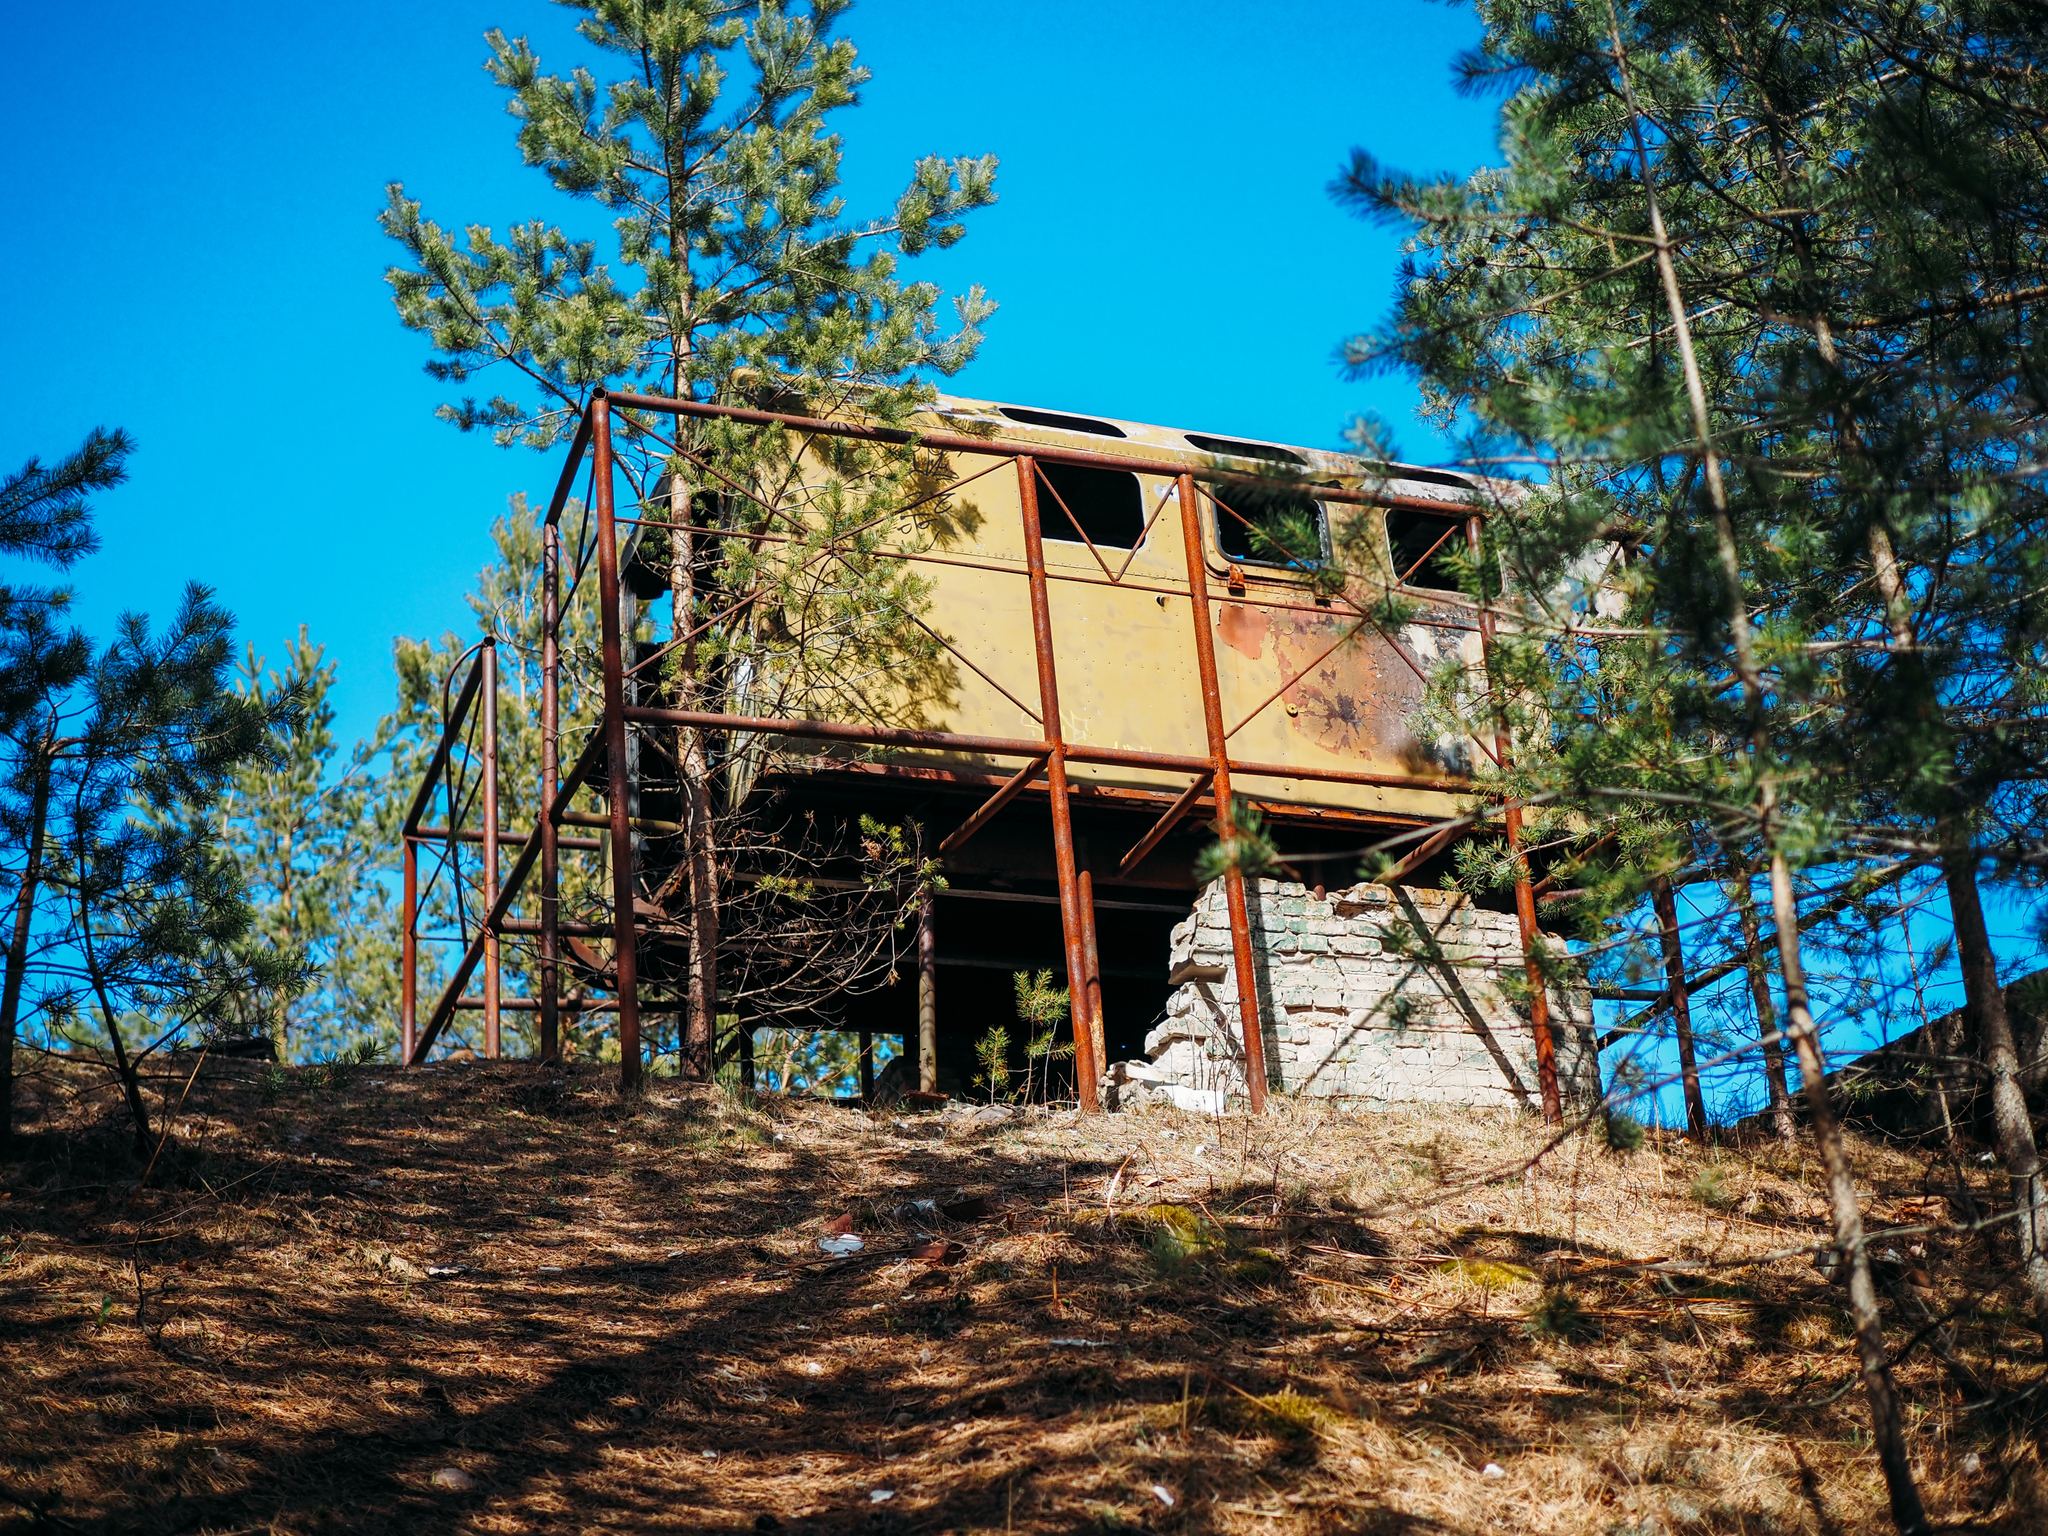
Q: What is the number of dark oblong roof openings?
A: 3